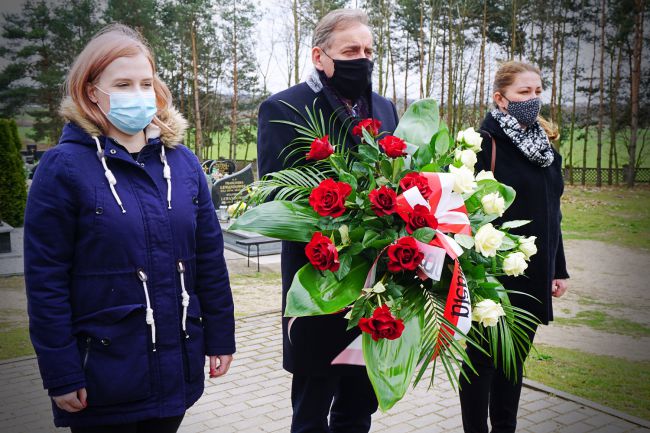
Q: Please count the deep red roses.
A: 10